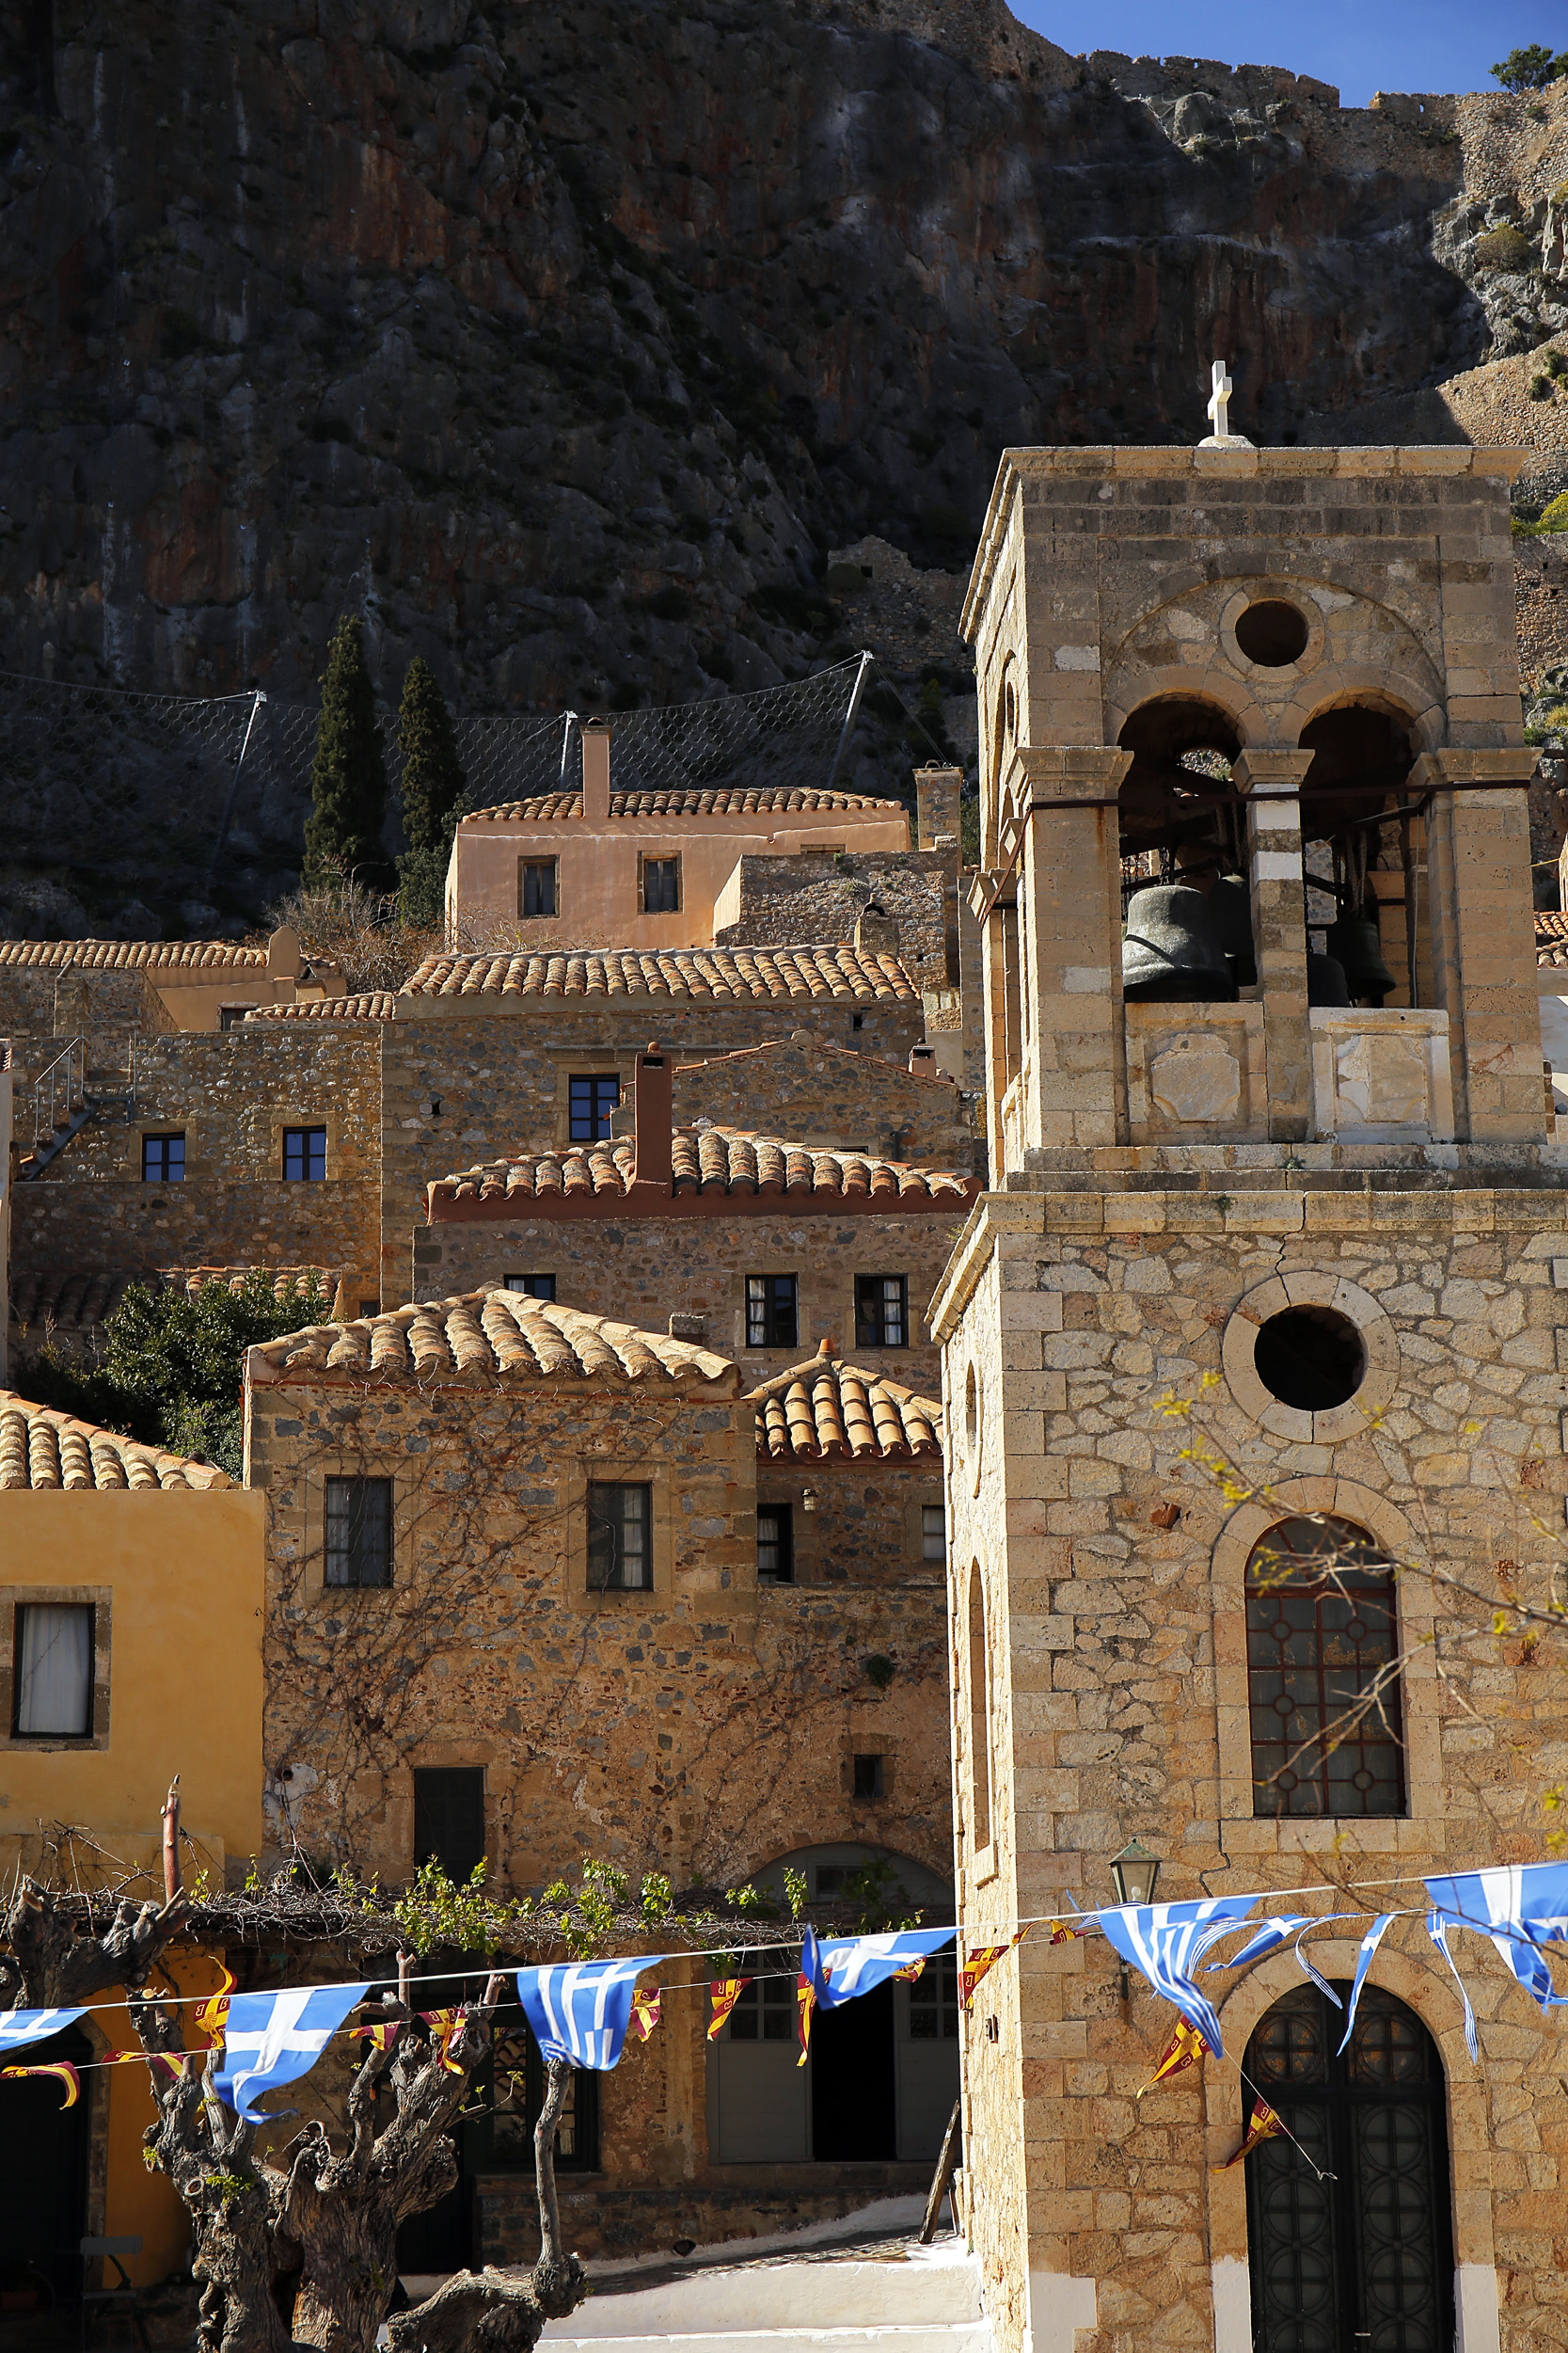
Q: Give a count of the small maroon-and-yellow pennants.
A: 13